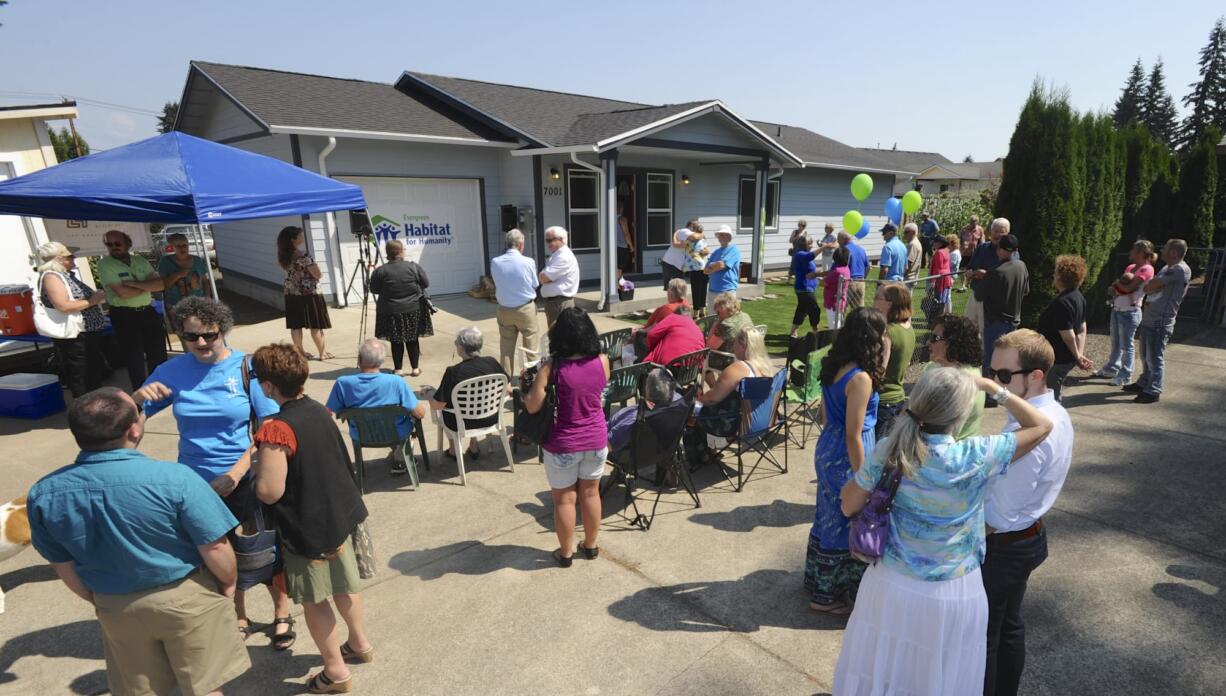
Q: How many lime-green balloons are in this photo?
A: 3